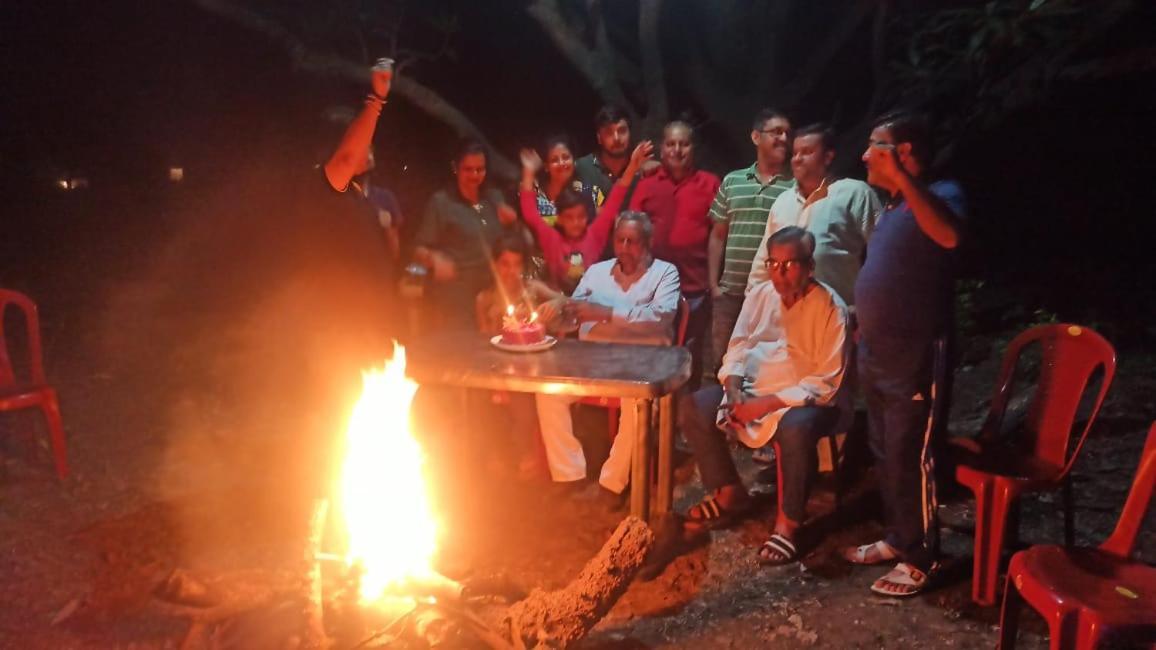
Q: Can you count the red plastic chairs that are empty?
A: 3